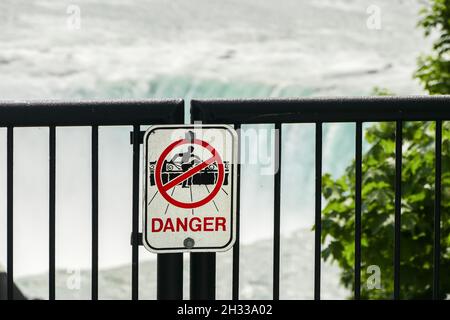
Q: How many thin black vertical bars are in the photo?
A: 10